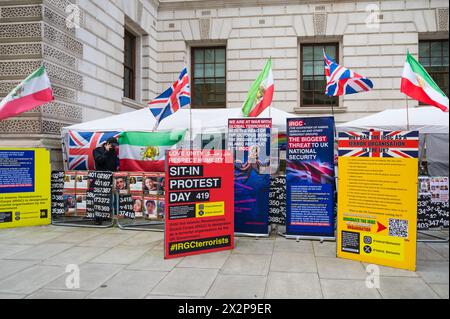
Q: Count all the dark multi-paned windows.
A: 4